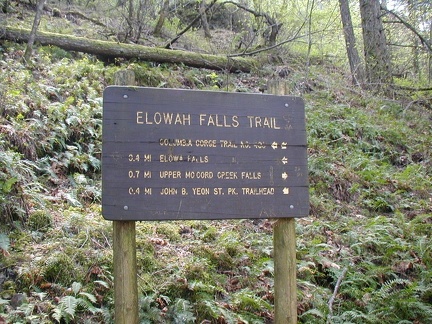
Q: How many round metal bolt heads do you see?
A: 4